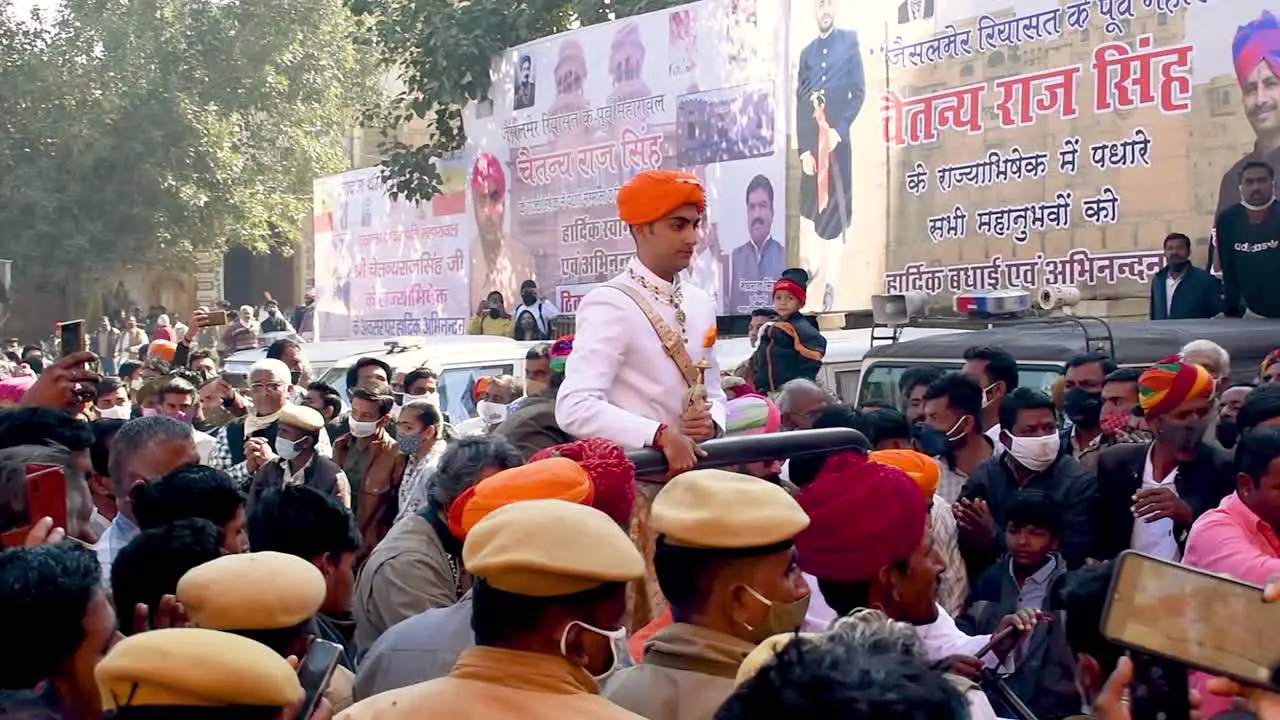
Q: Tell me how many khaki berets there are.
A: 6